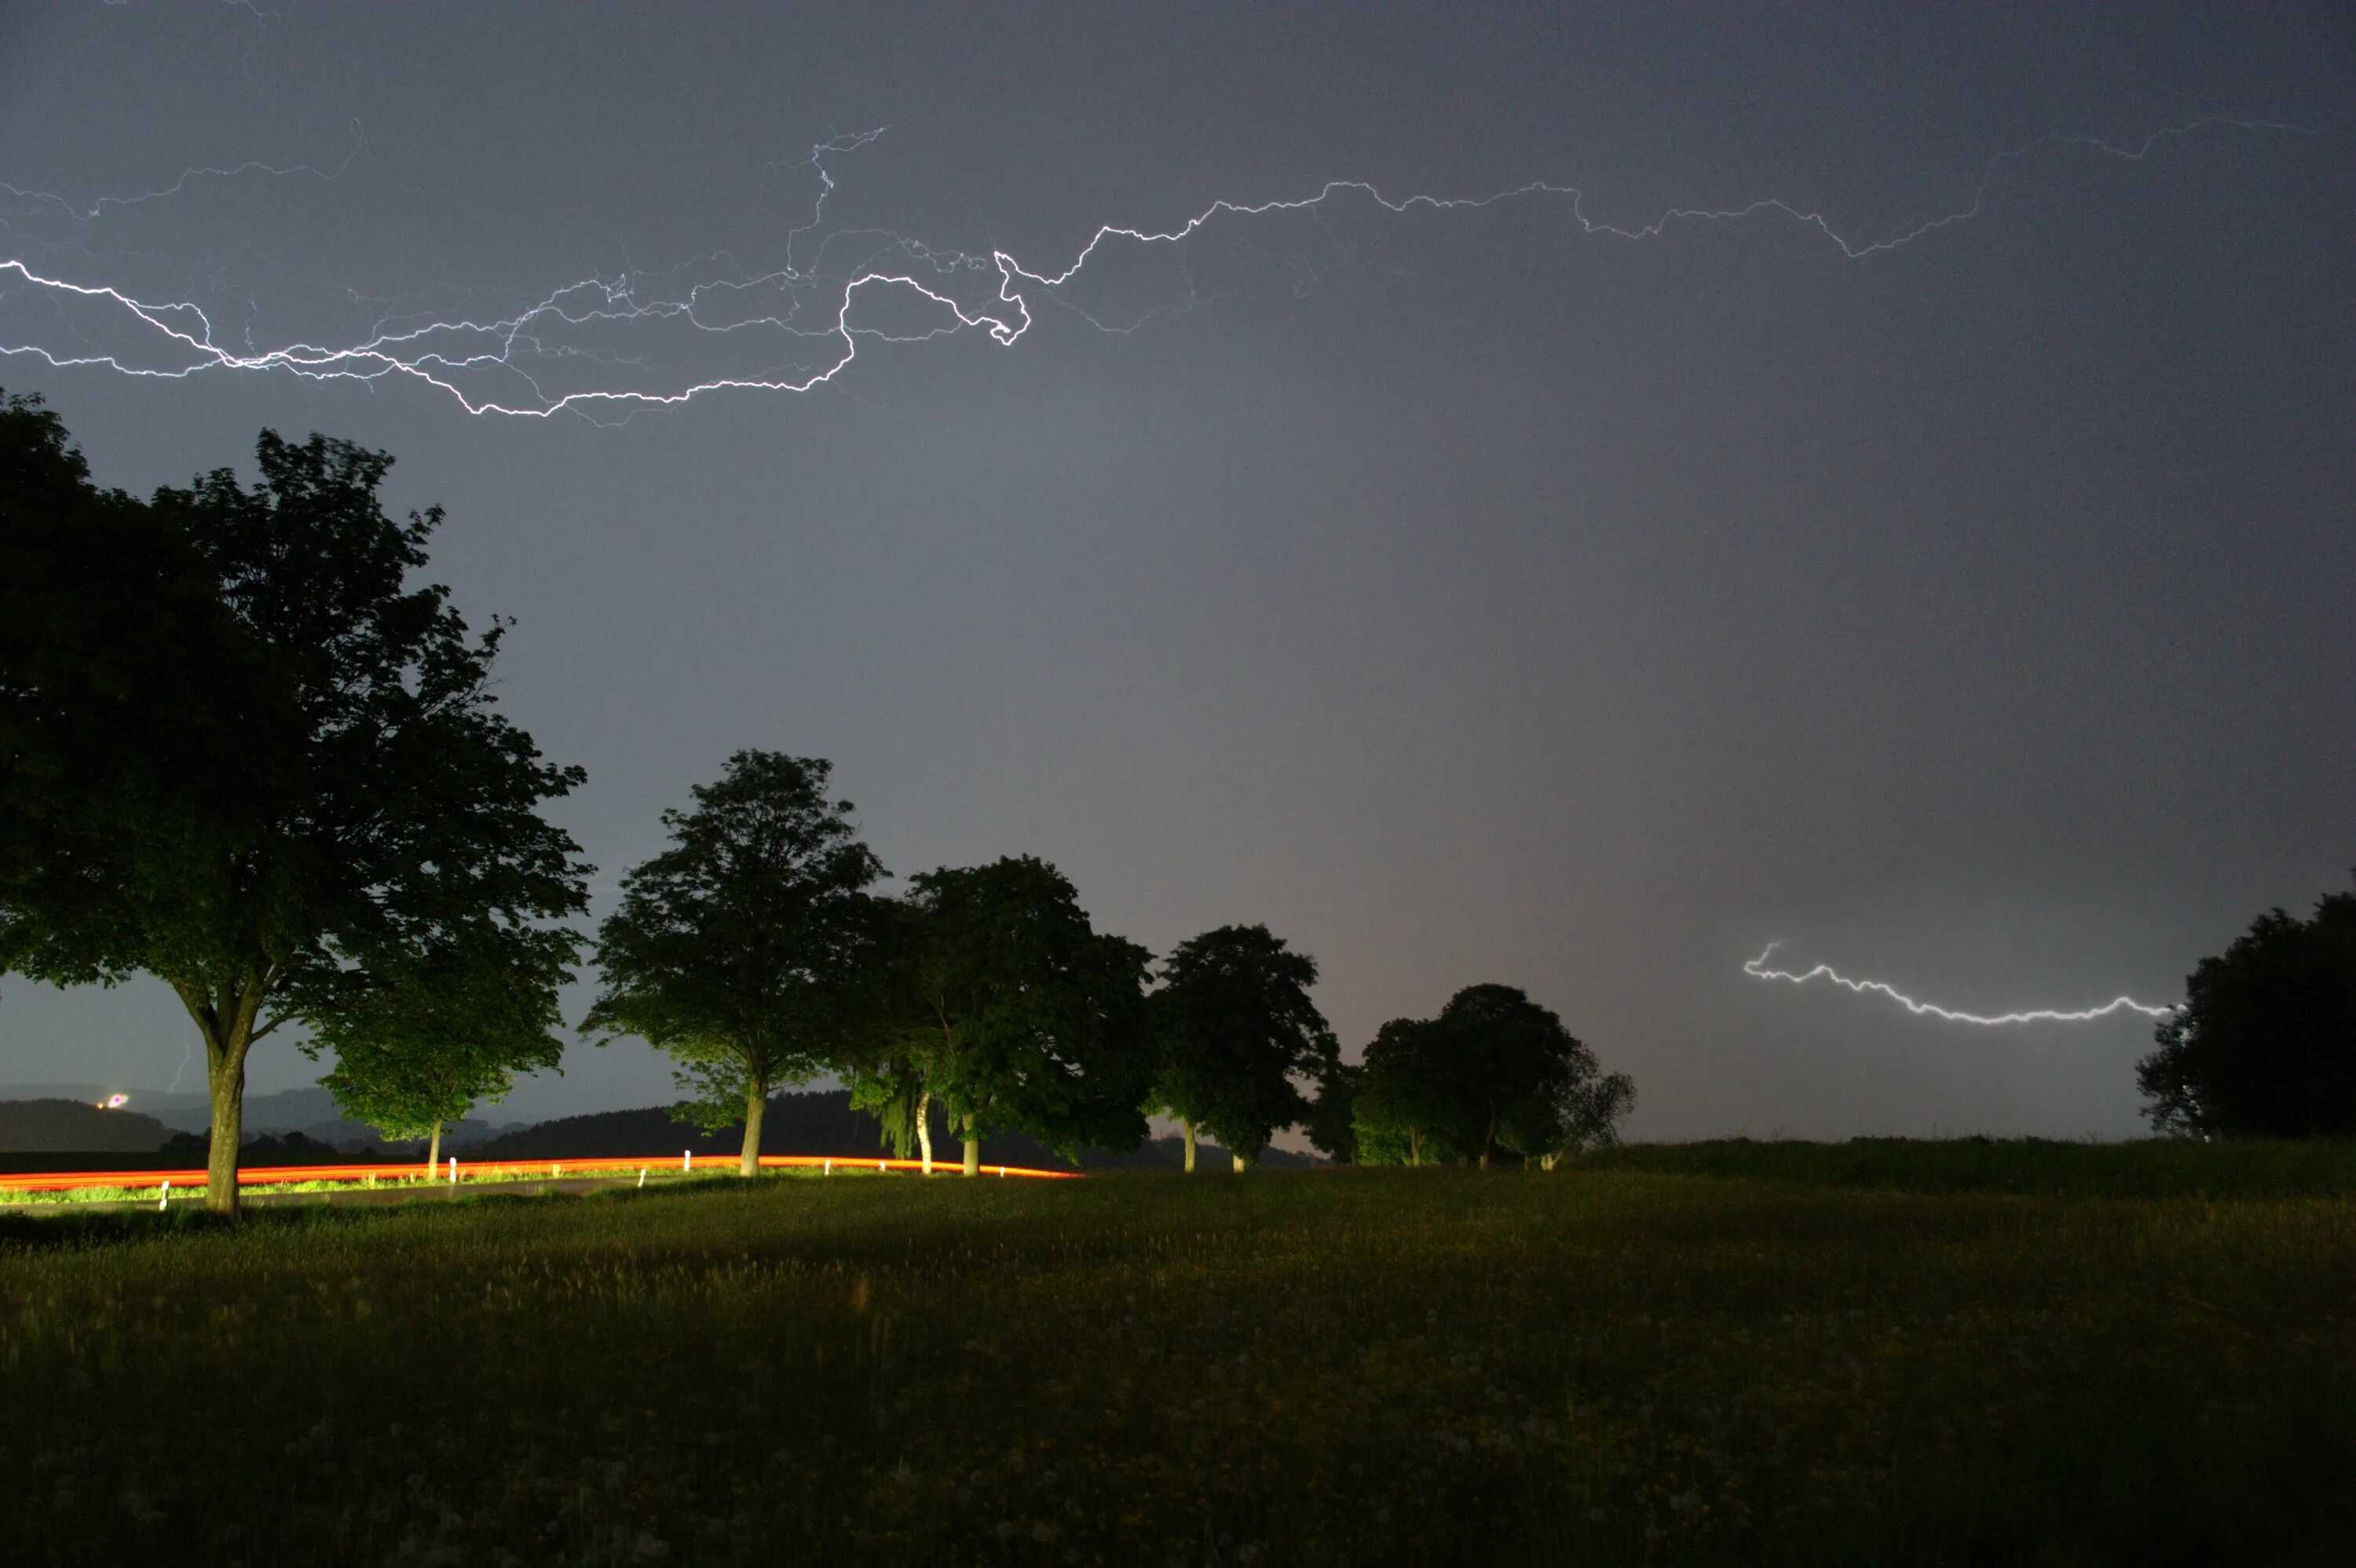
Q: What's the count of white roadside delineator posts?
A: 7